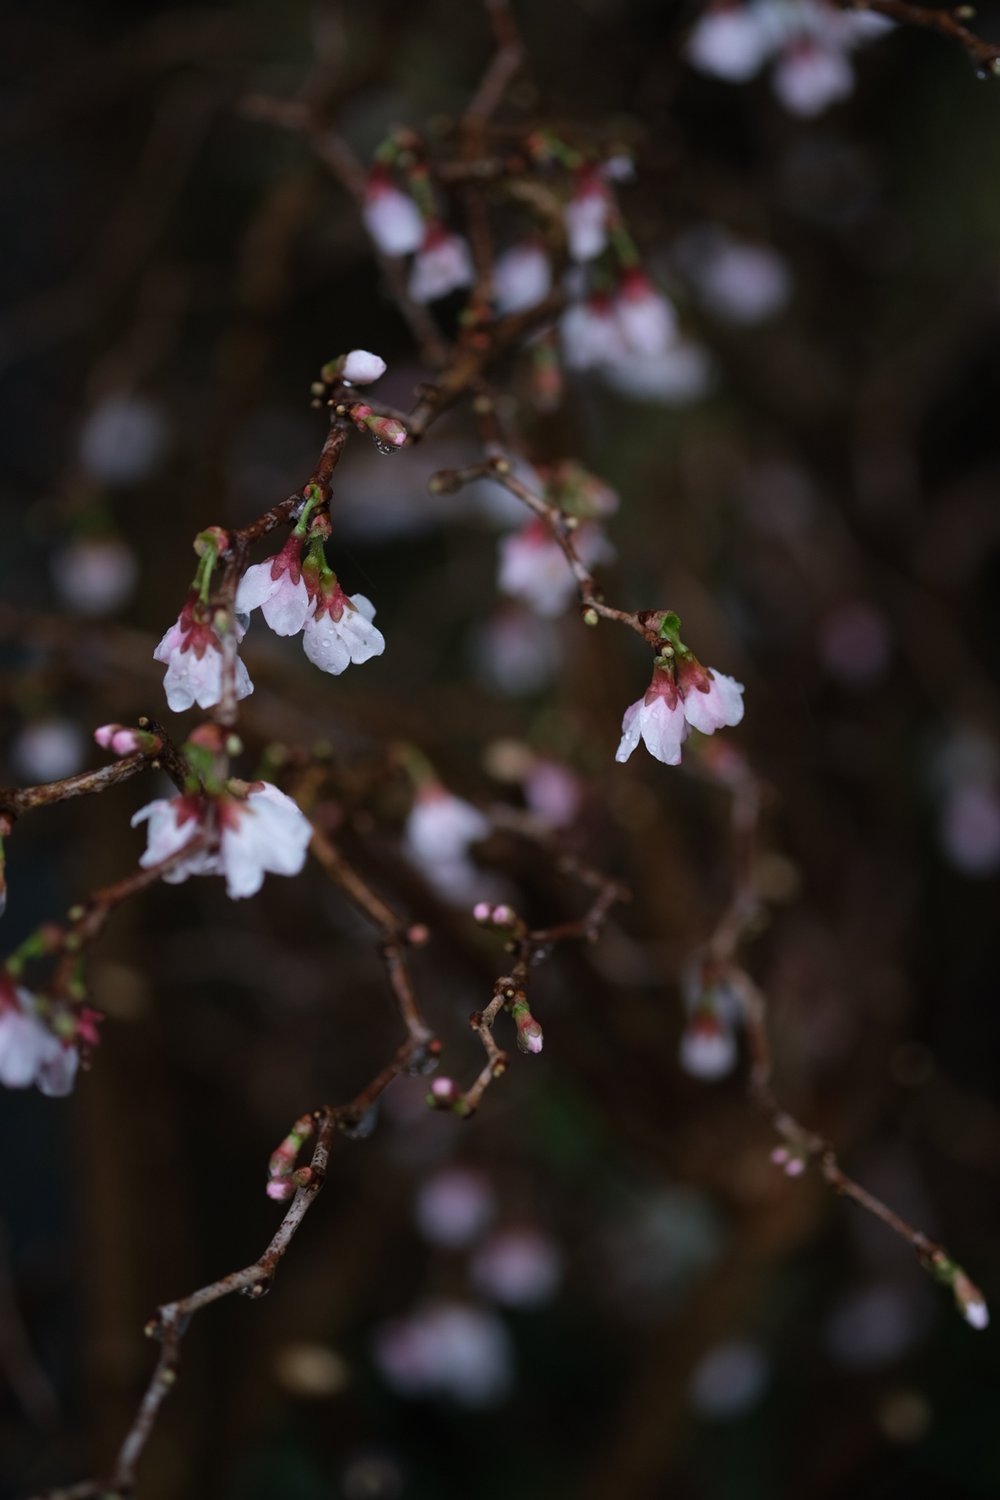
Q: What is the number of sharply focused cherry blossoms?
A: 5